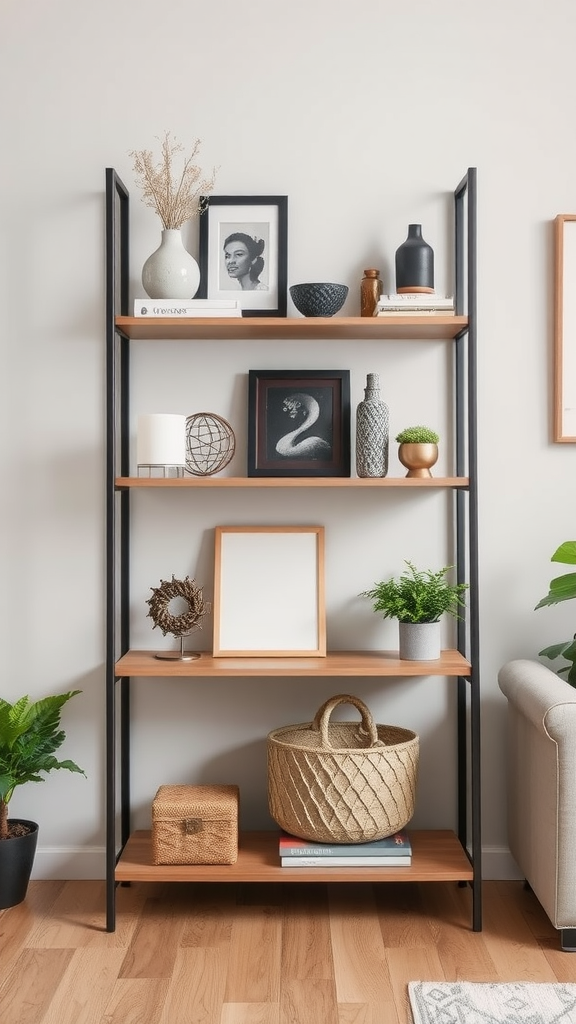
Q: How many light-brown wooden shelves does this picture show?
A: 4